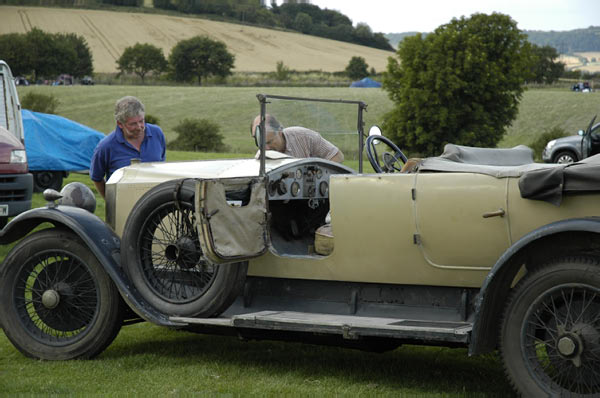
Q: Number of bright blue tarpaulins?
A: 2